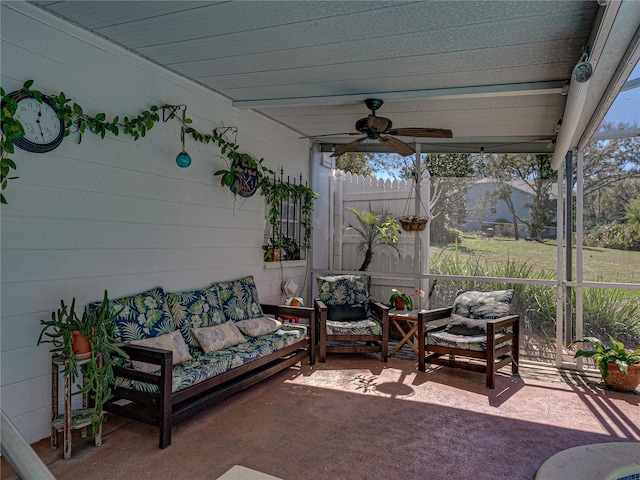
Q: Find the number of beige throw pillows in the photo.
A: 3